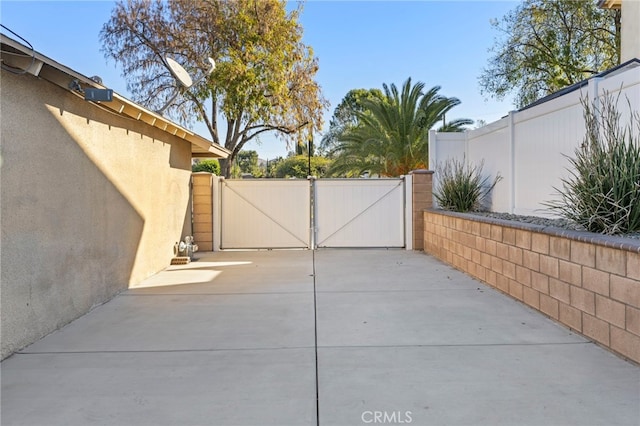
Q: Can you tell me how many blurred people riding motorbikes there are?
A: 0